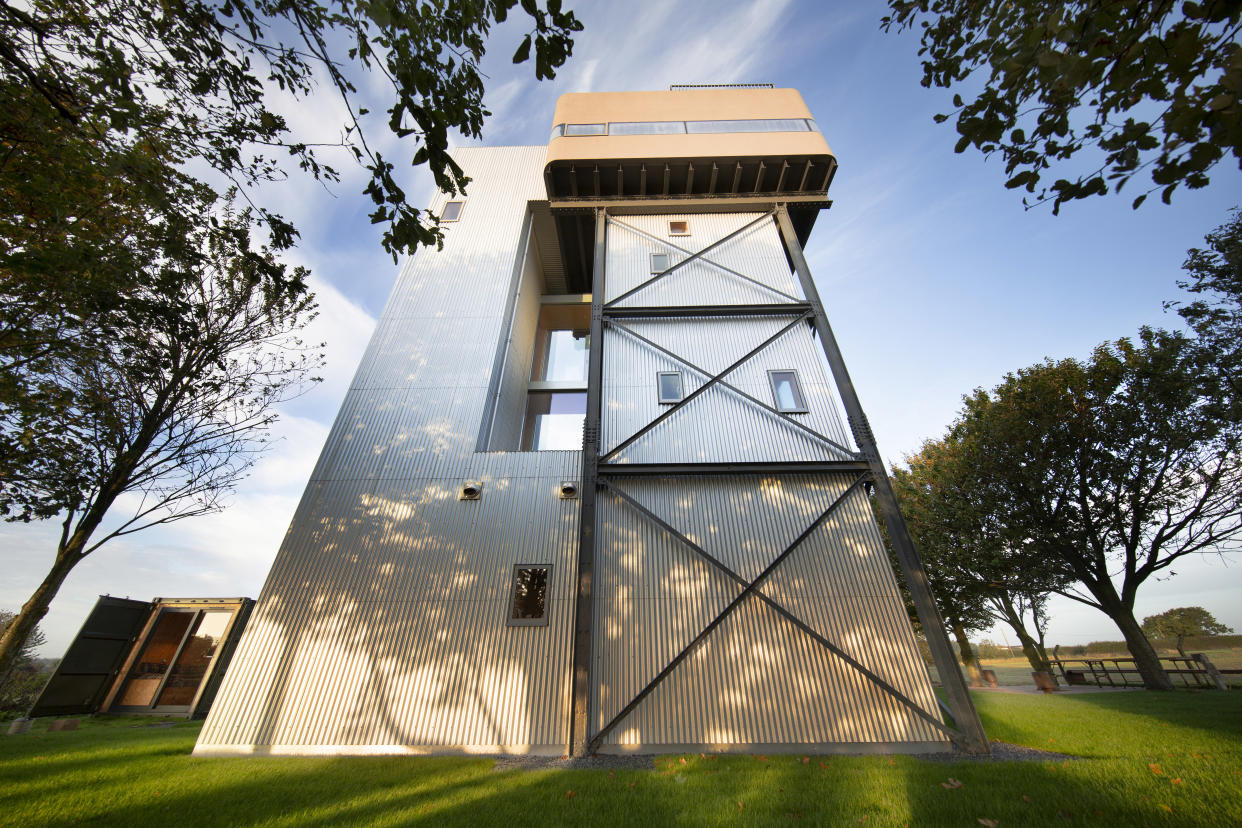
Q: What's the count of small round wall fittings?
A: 2